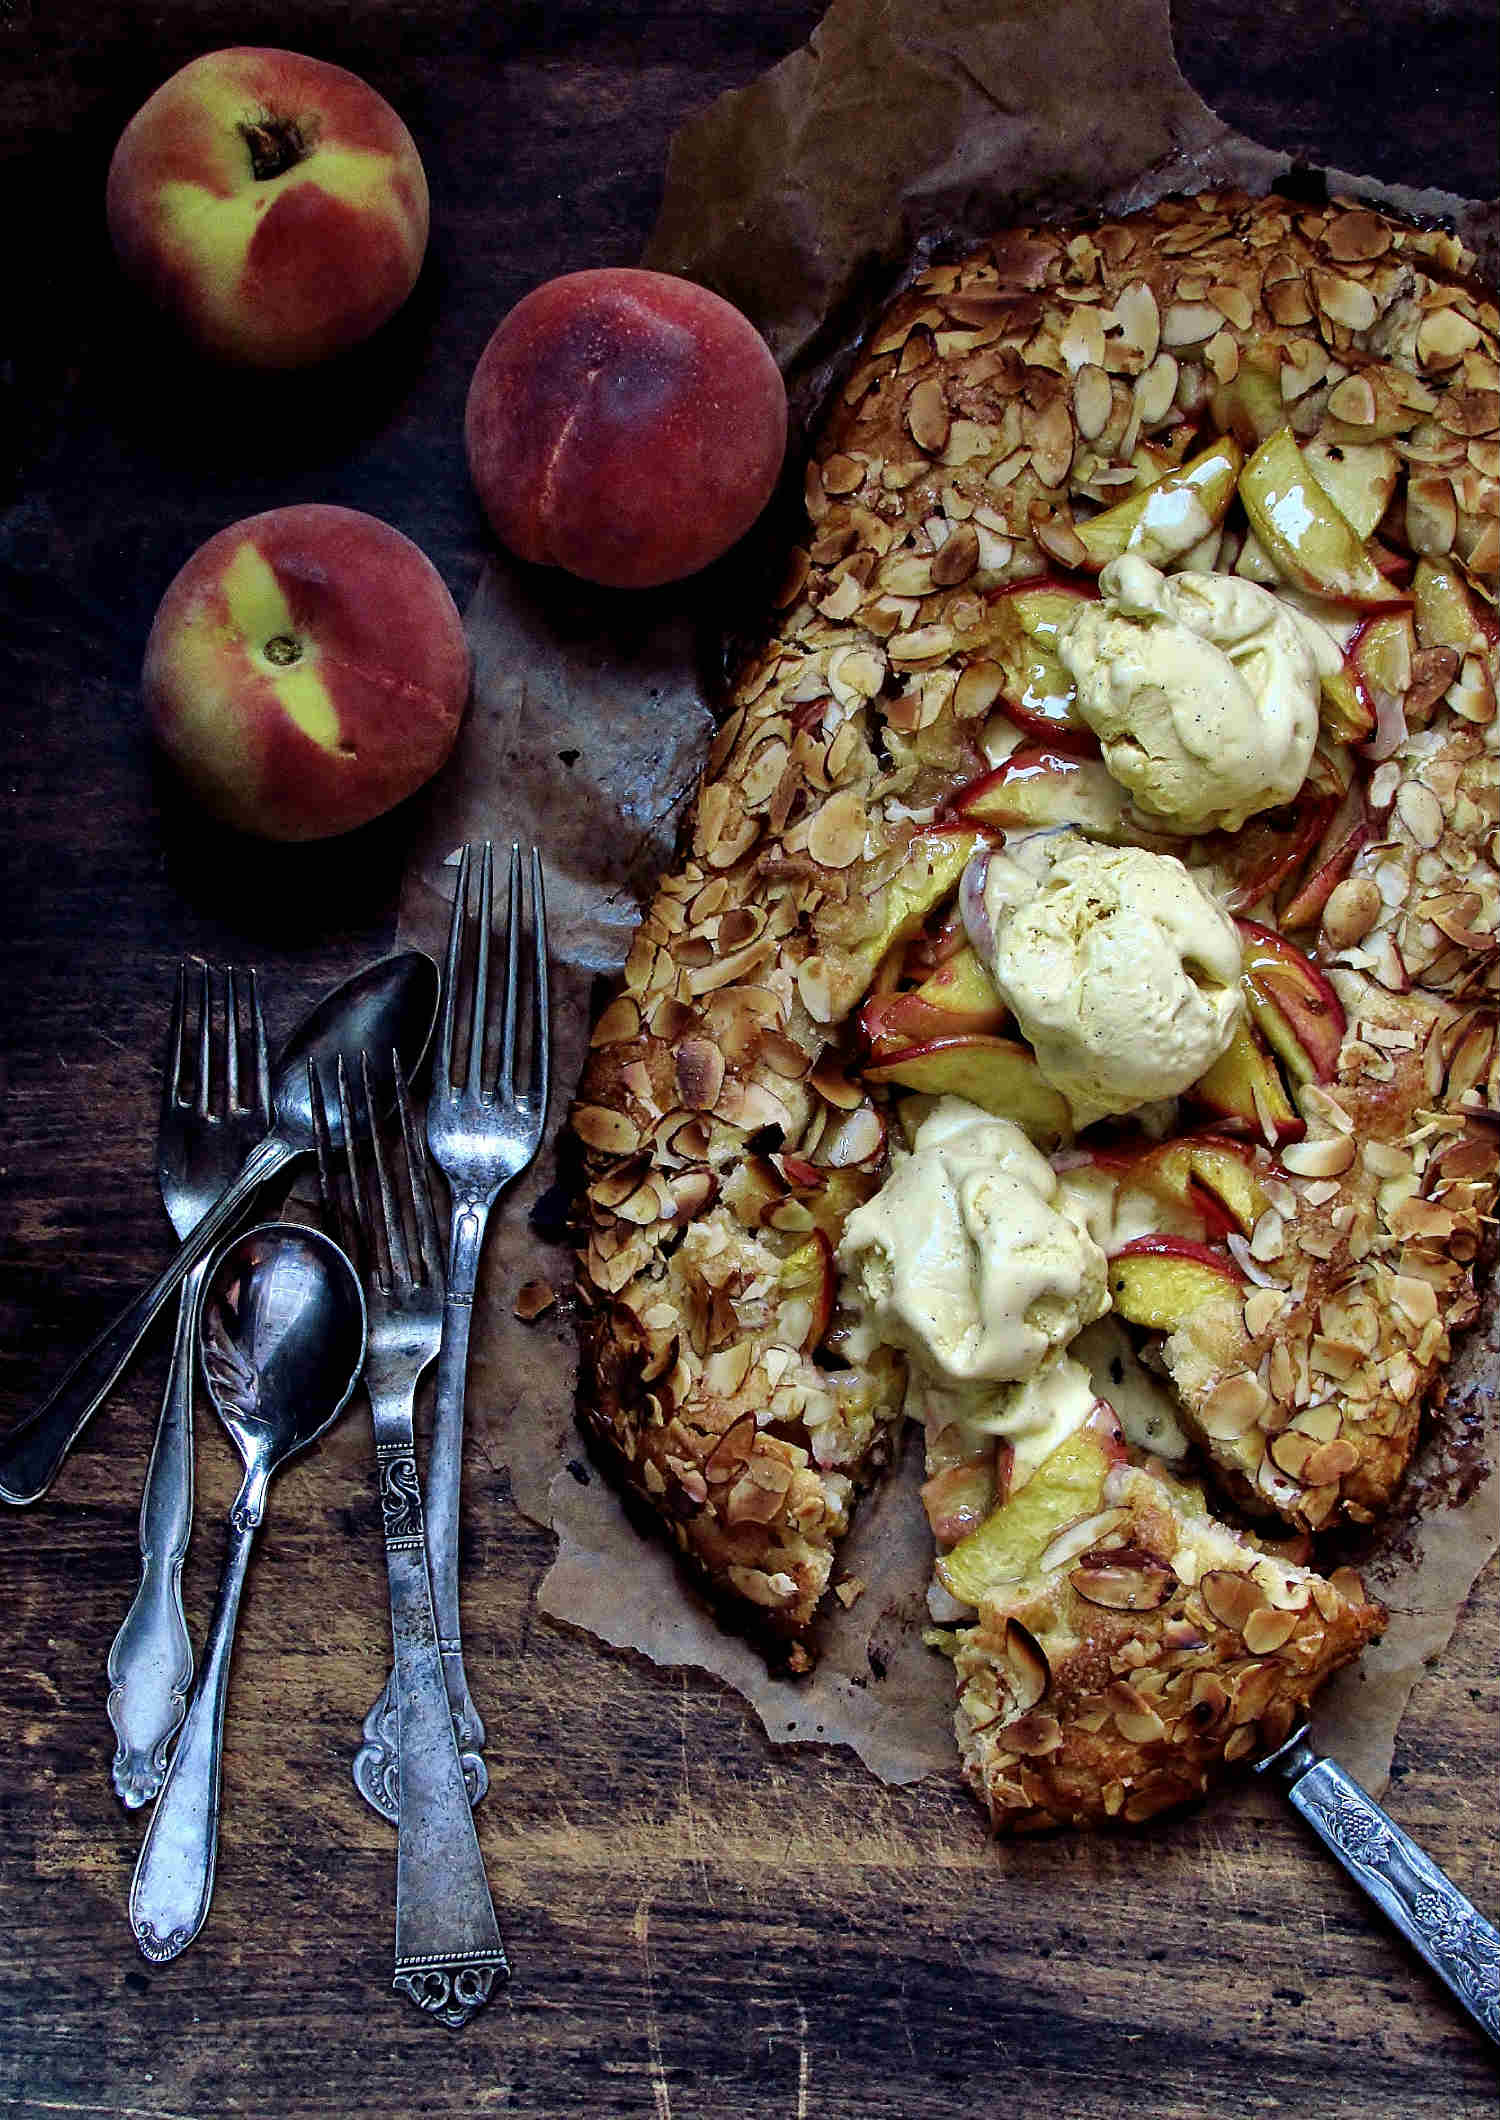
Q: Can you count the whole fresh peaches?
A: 3